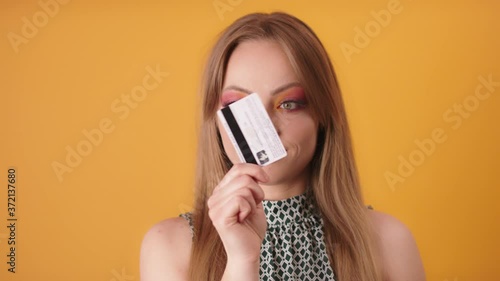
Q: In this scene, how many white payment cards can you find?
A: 1